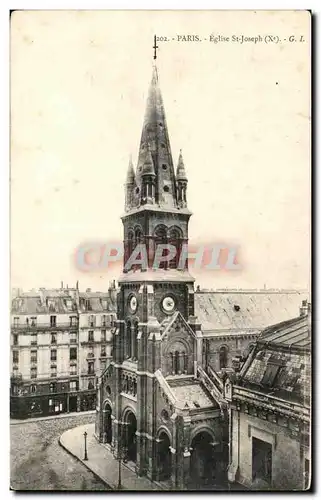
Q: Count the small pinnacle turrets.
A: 3